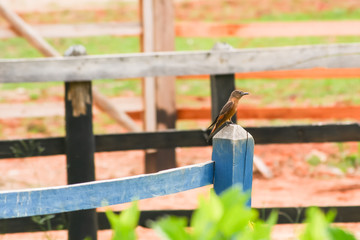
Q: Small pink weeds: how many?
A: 0